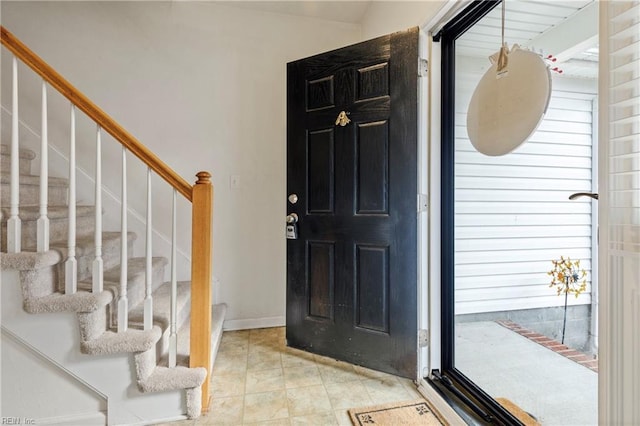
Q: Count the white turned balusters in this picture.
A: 7